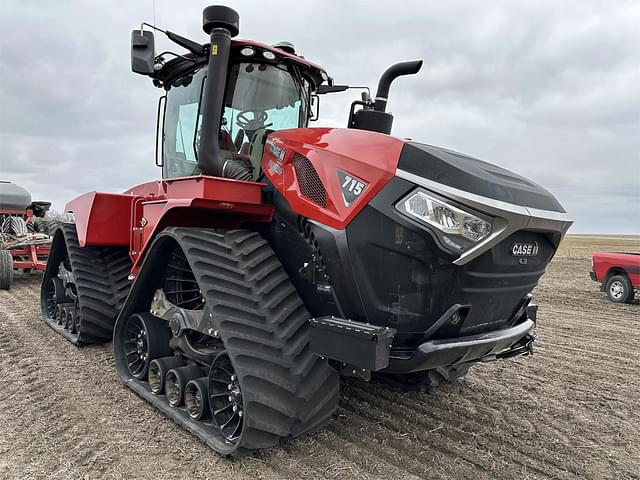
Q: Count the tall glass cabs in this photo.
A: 1